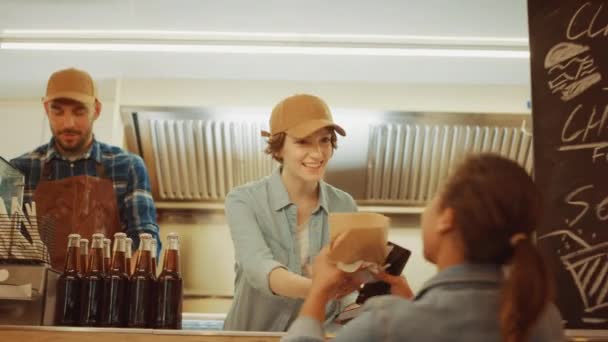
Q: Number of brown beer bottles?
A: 9